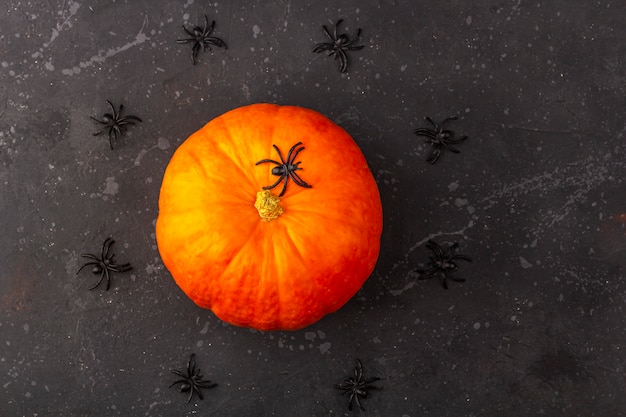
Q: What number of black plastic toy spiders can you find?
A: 9